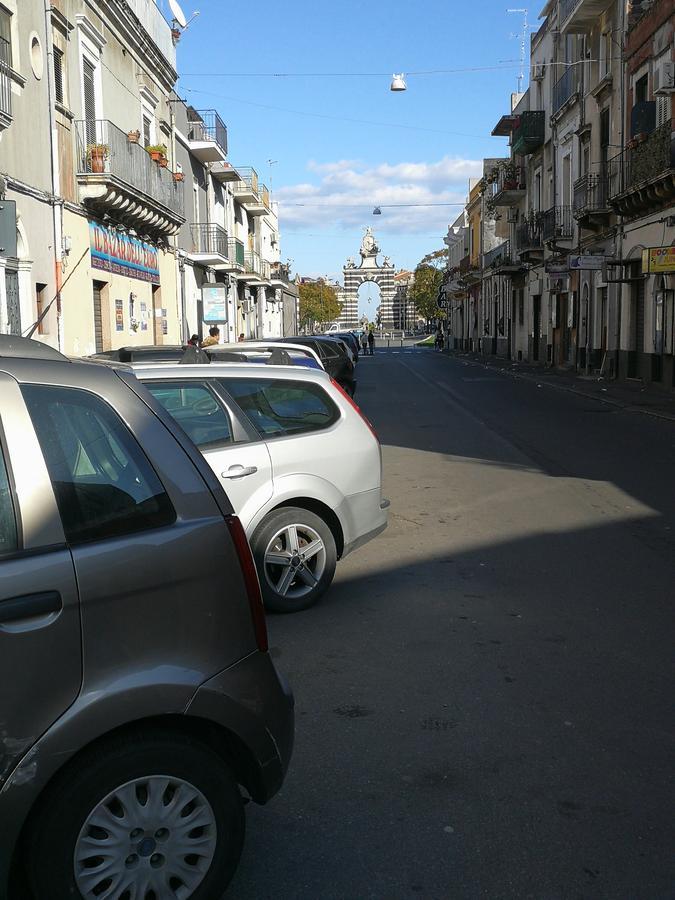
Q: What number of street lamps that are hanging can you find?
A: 2